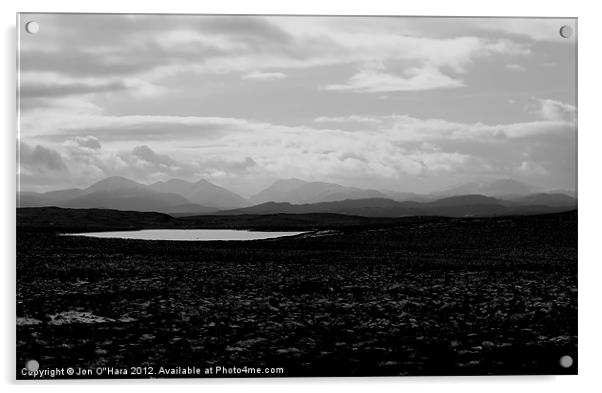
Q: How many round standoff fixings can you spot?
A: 4